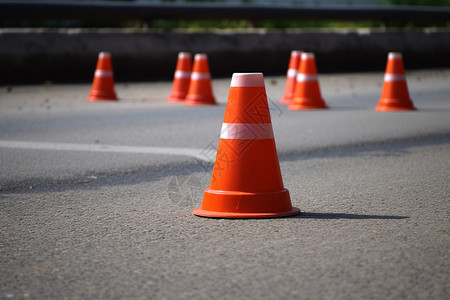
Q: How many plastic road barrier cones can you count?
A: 7